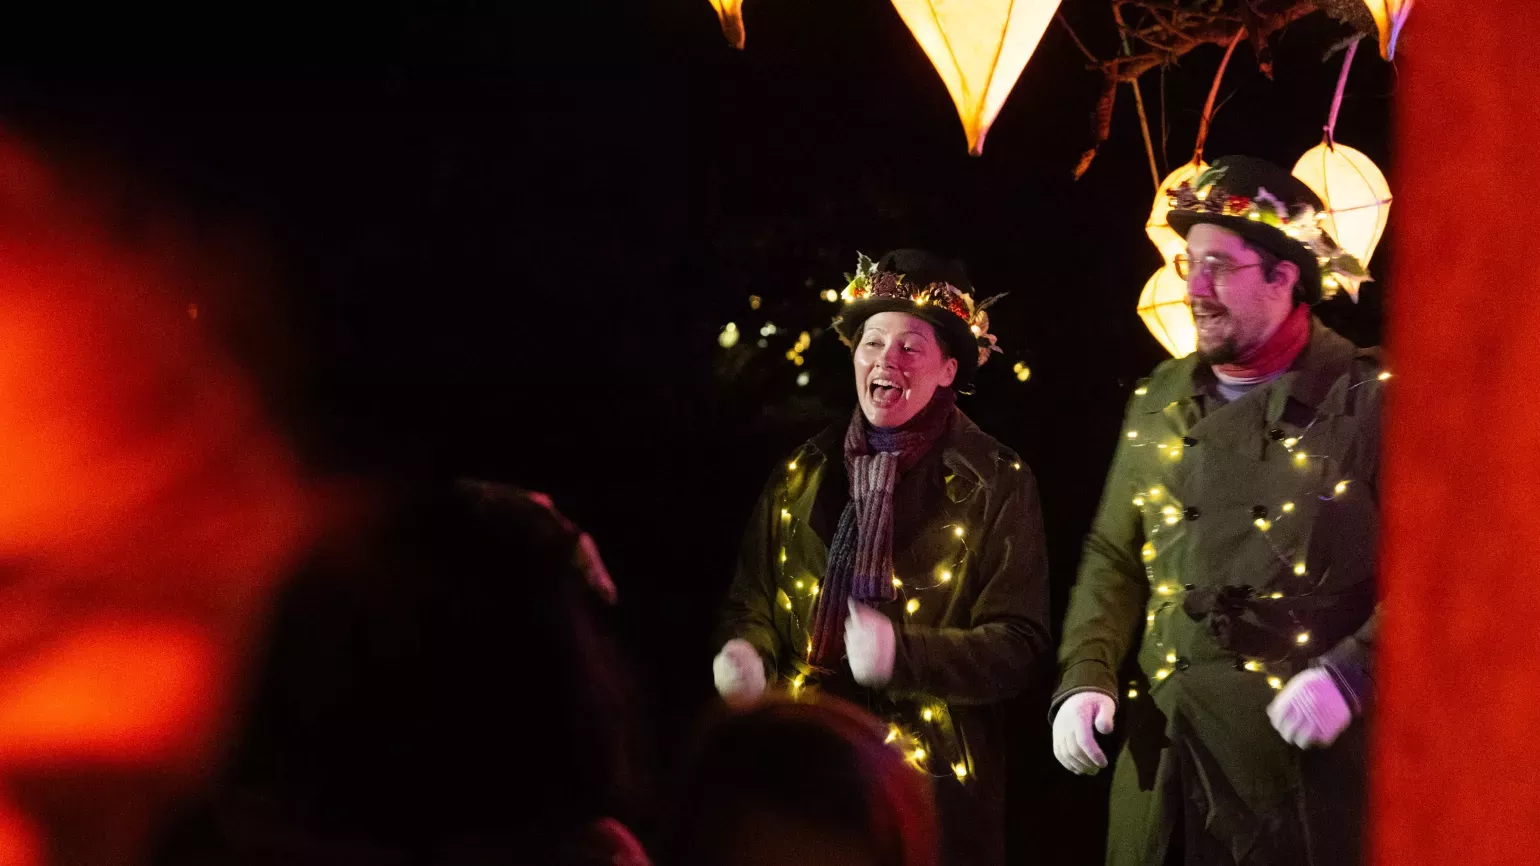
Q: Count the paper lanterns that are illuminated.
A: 6